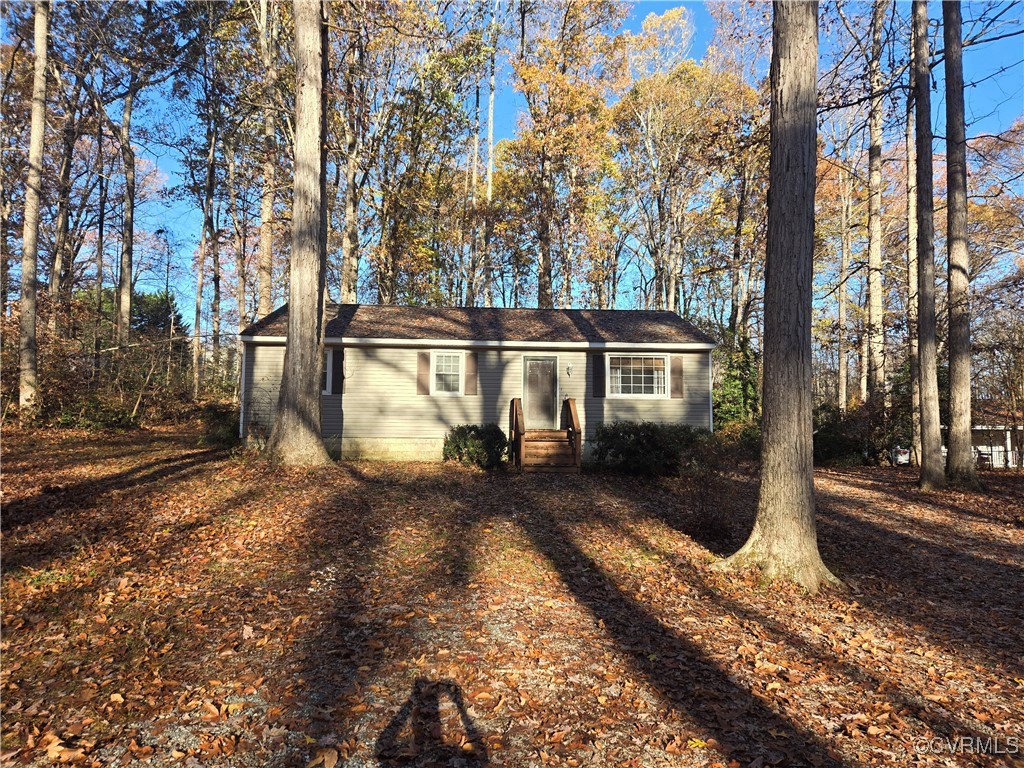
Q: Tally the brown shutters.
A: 5